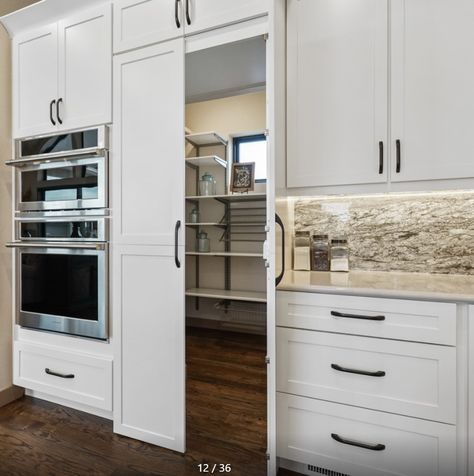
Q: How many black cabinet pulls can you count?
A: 12